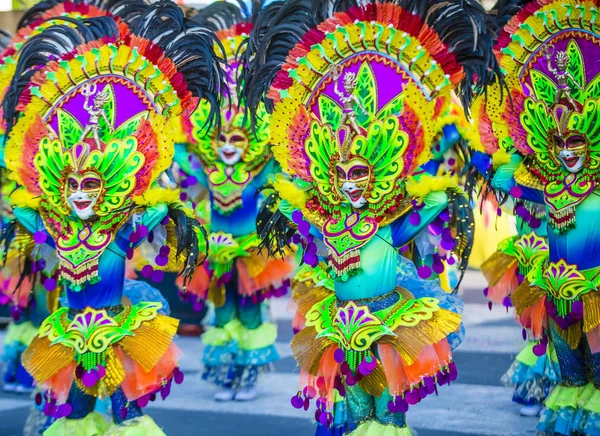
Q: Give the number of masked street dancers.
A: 4